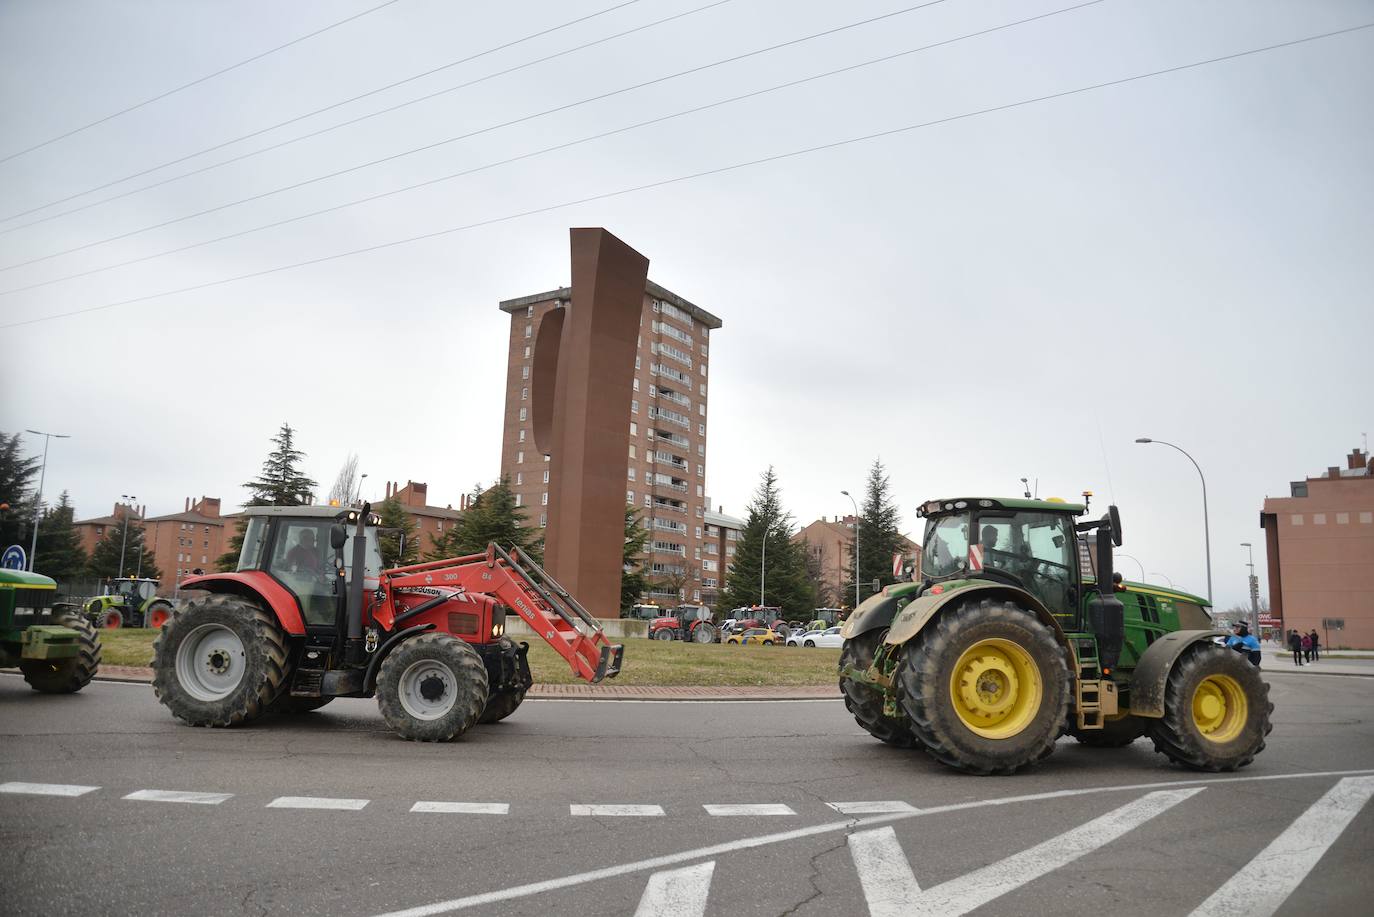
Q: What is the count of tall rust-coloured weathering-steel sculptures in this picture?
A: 1